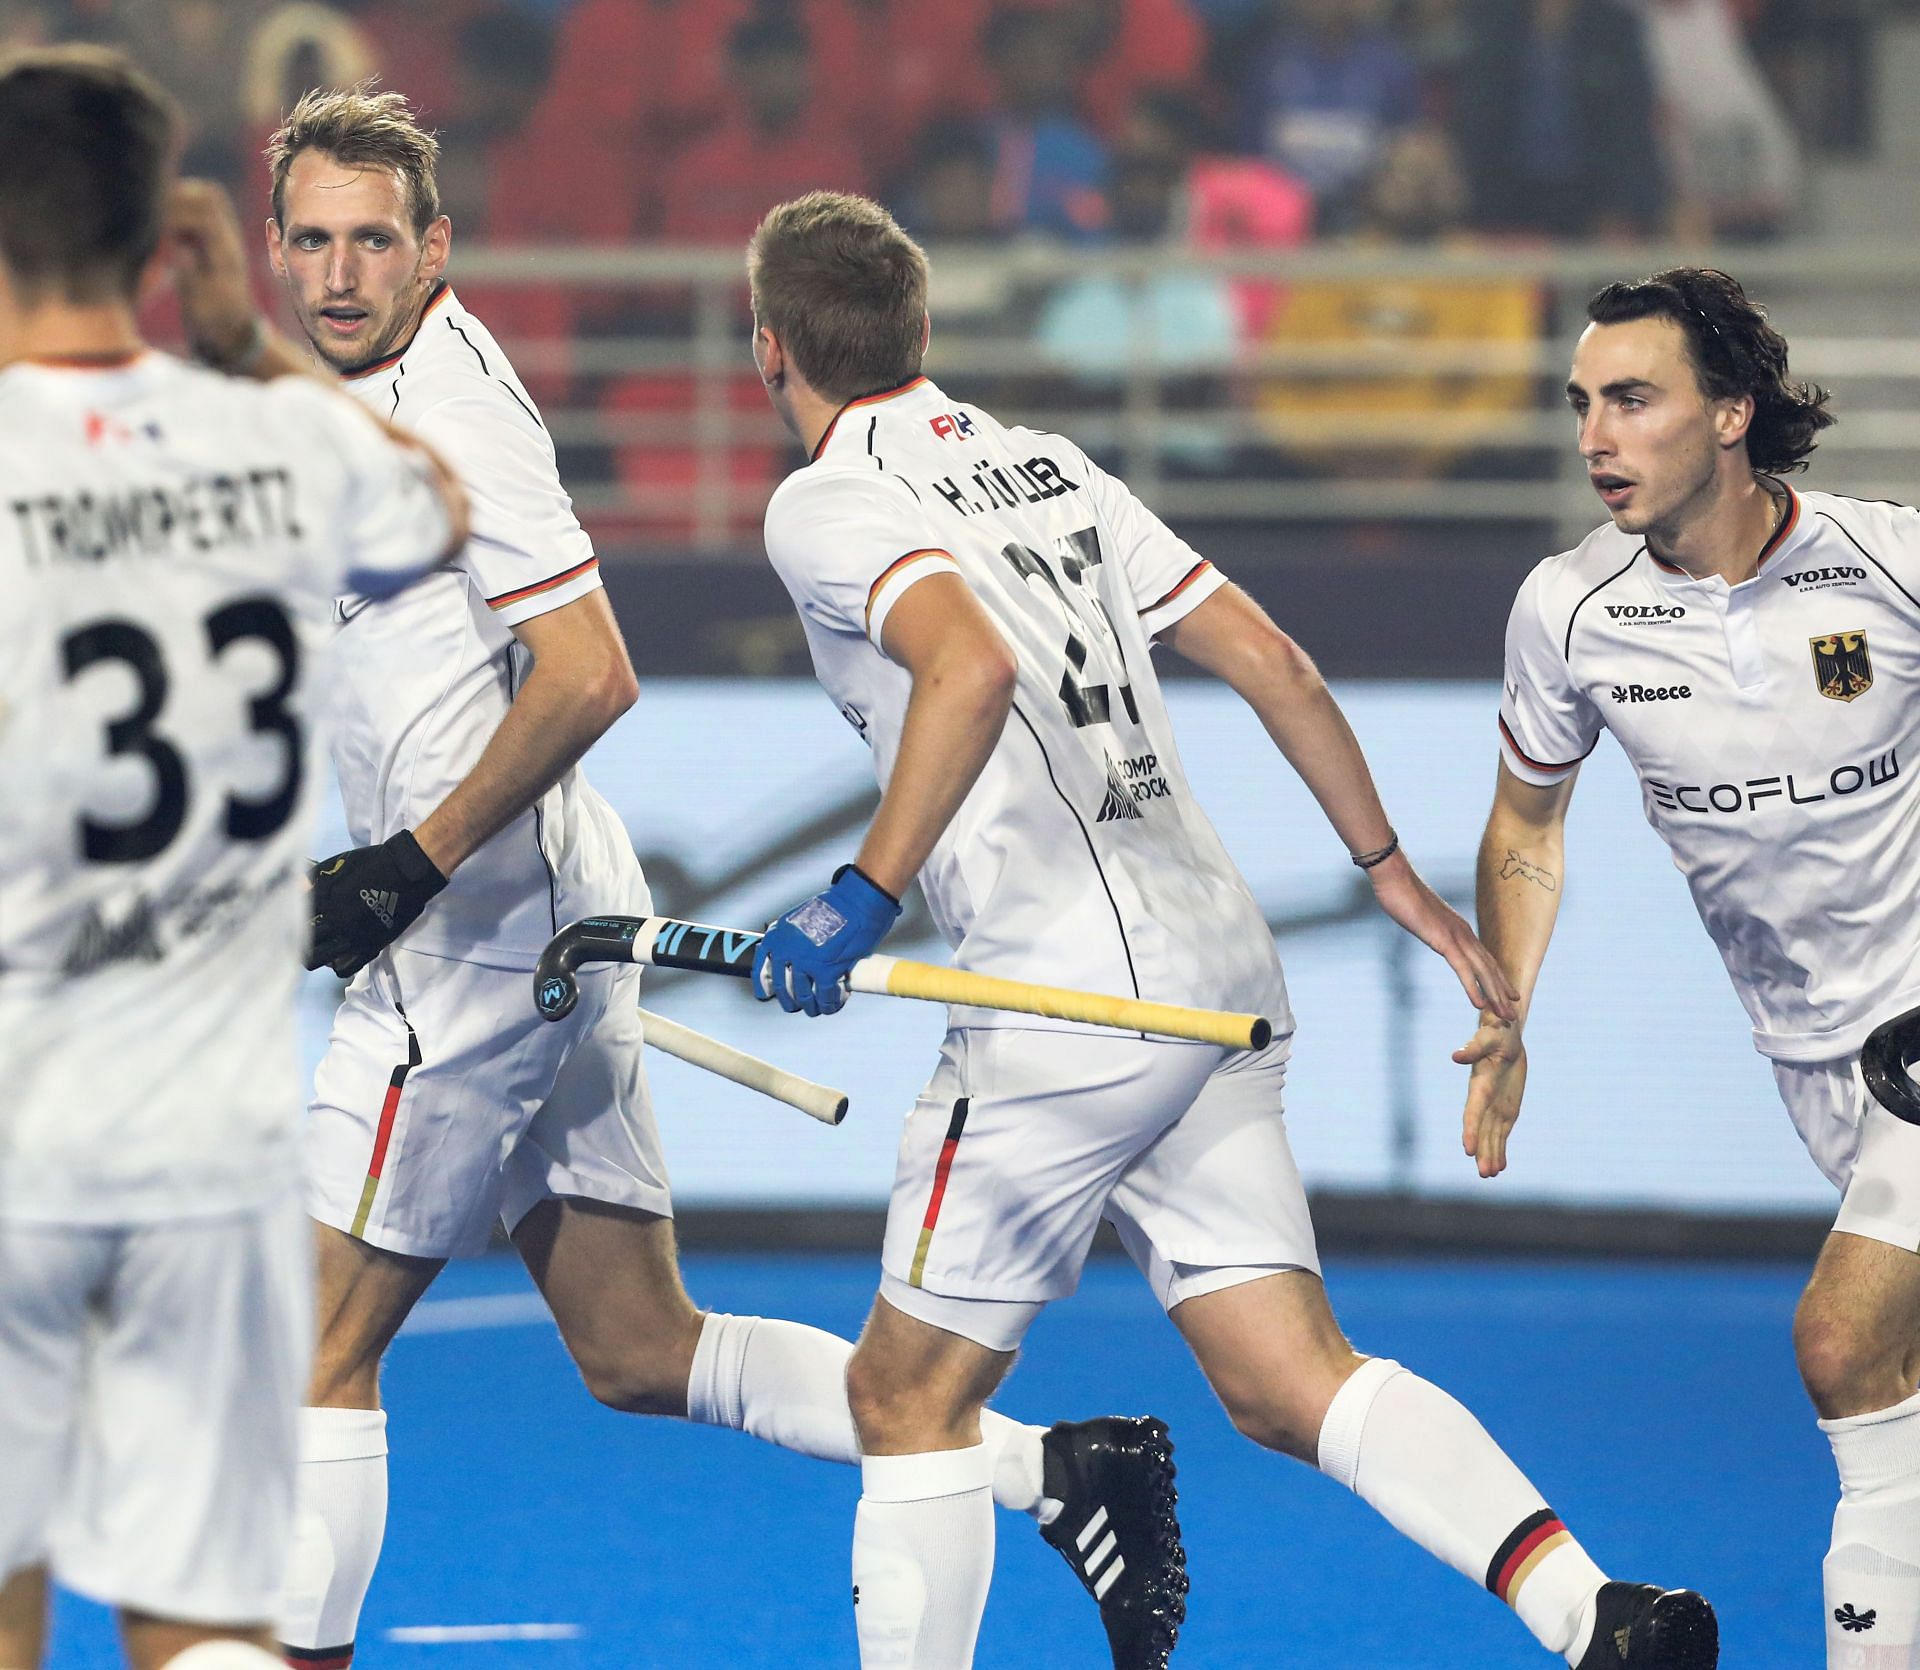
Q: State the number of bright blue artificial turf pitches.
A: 1